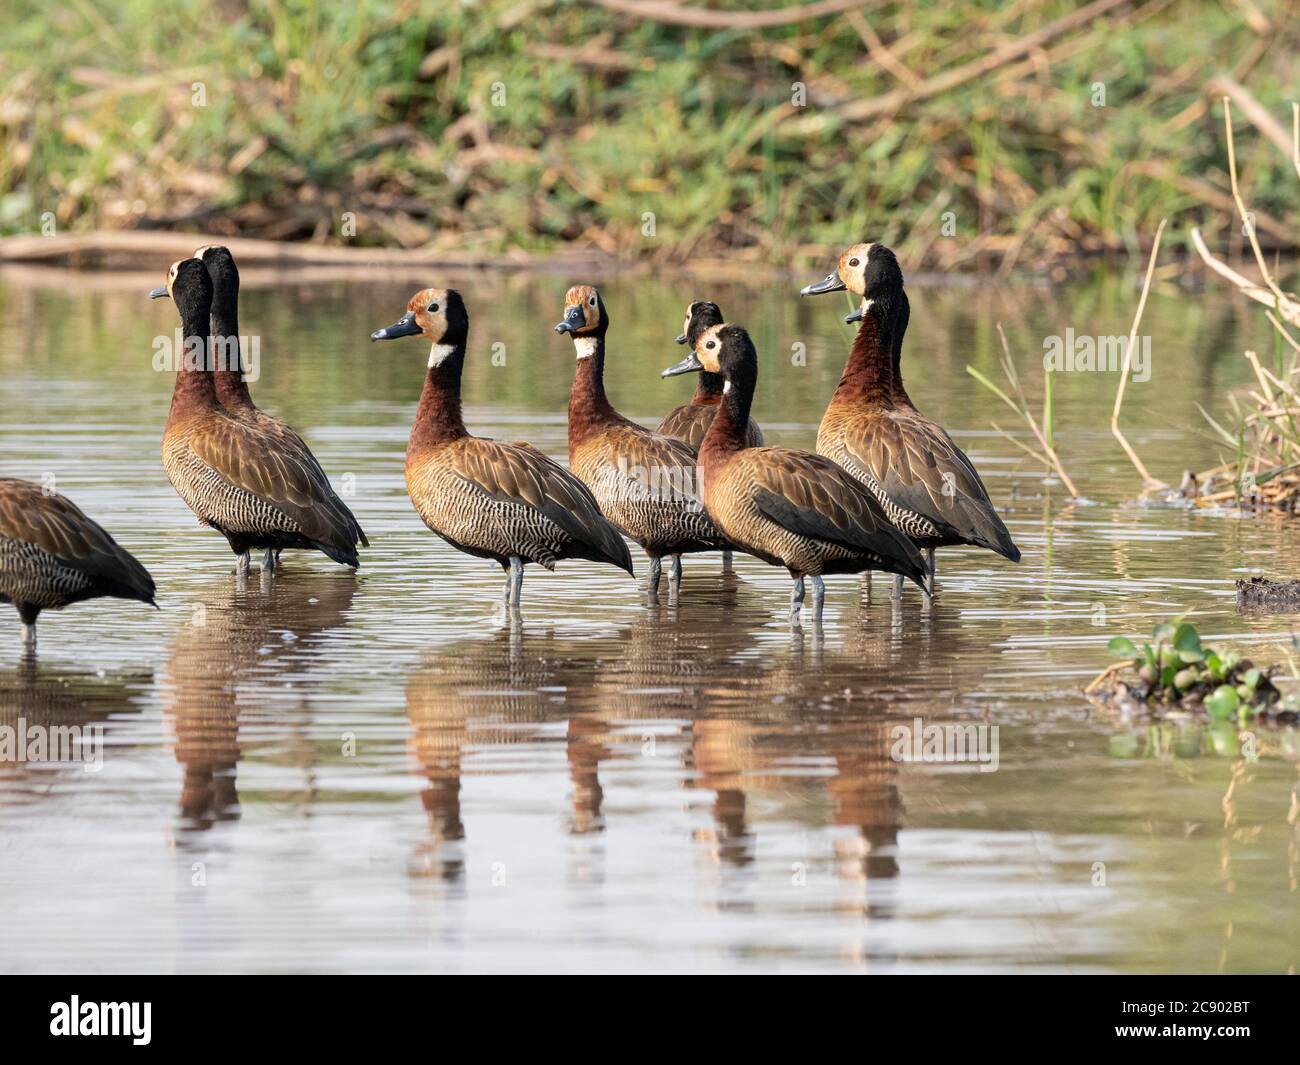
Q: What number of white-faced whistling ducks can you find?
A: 9